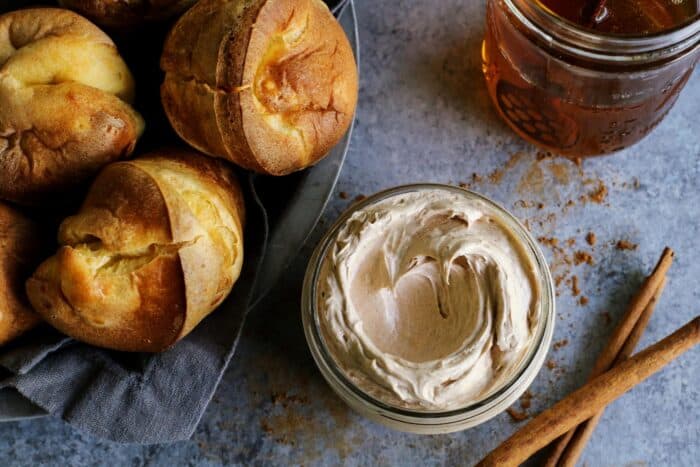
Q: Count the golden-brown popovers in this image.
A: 5